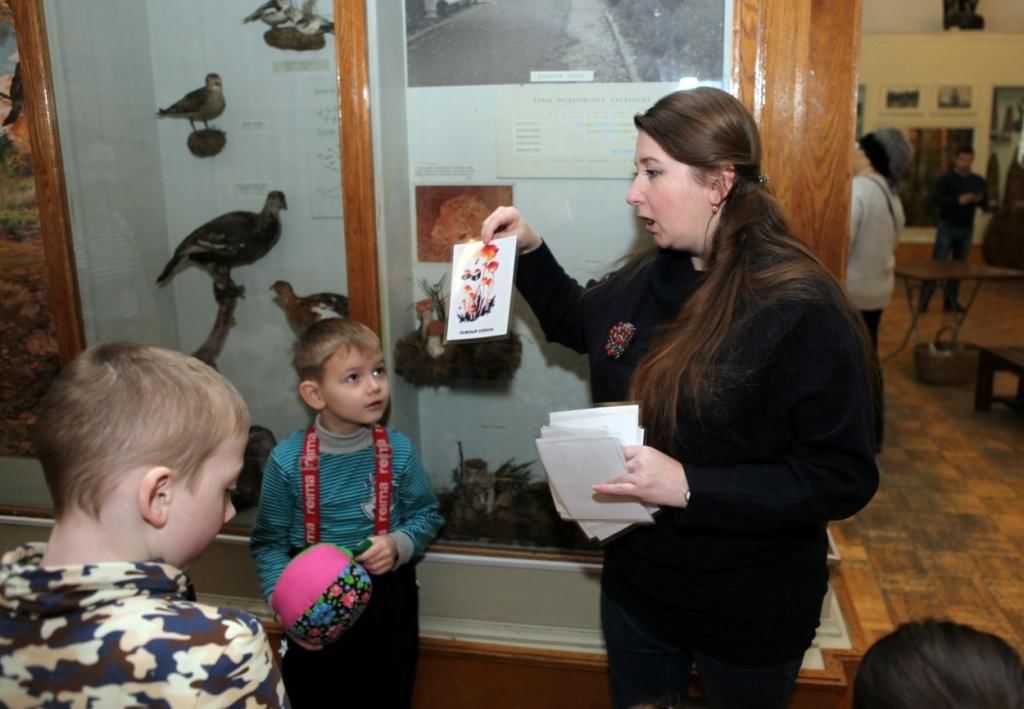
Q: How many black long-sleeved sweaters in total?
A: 2